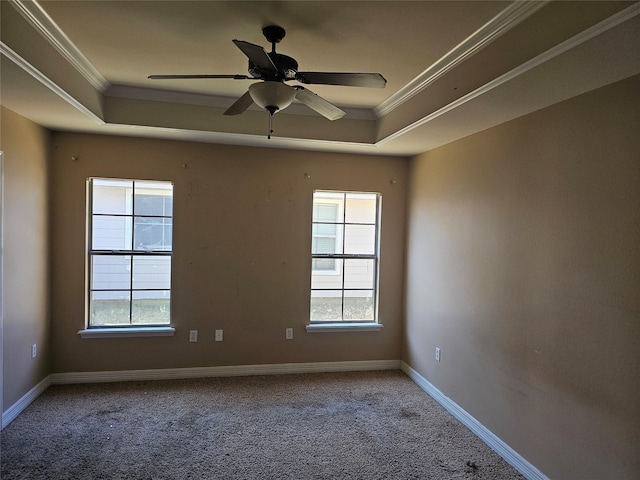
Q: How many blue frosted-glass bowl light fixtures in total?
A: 0